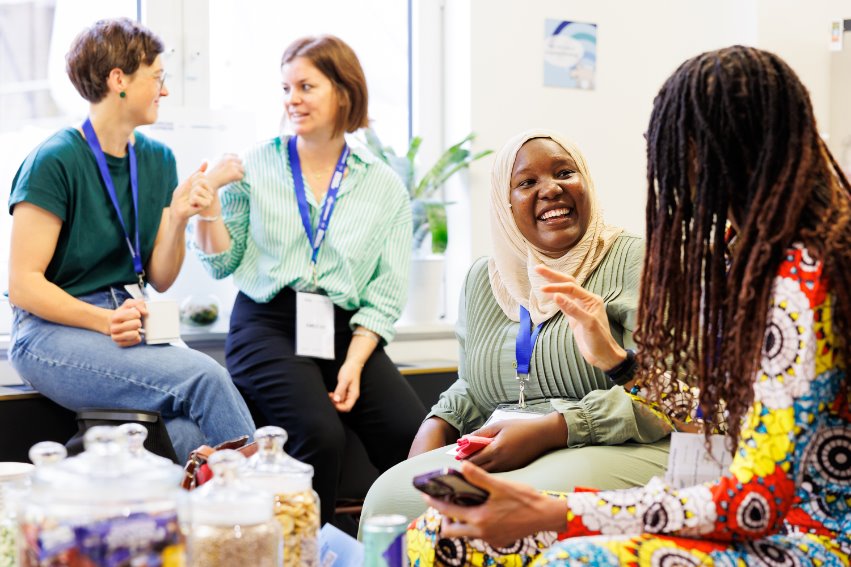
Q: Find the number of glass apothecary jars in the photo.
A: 5